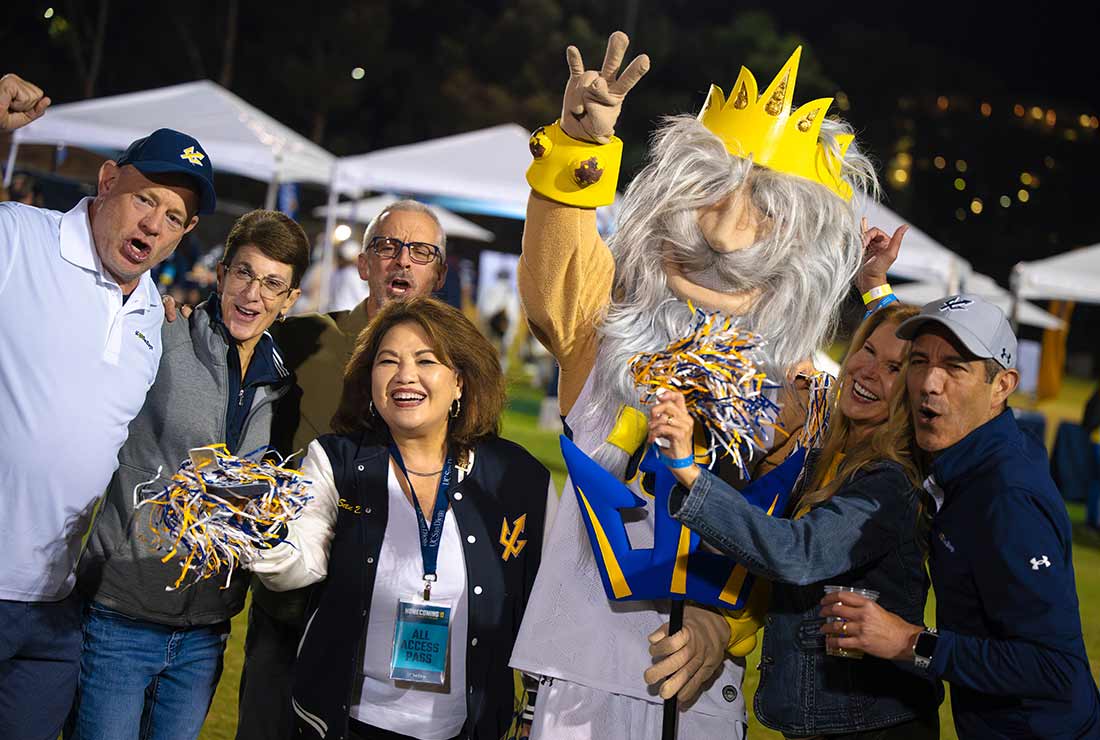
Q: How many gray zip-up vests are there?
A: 1